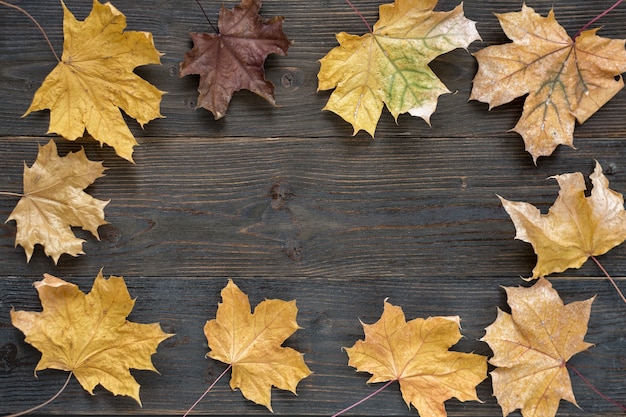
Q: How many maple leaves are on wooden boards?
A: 10